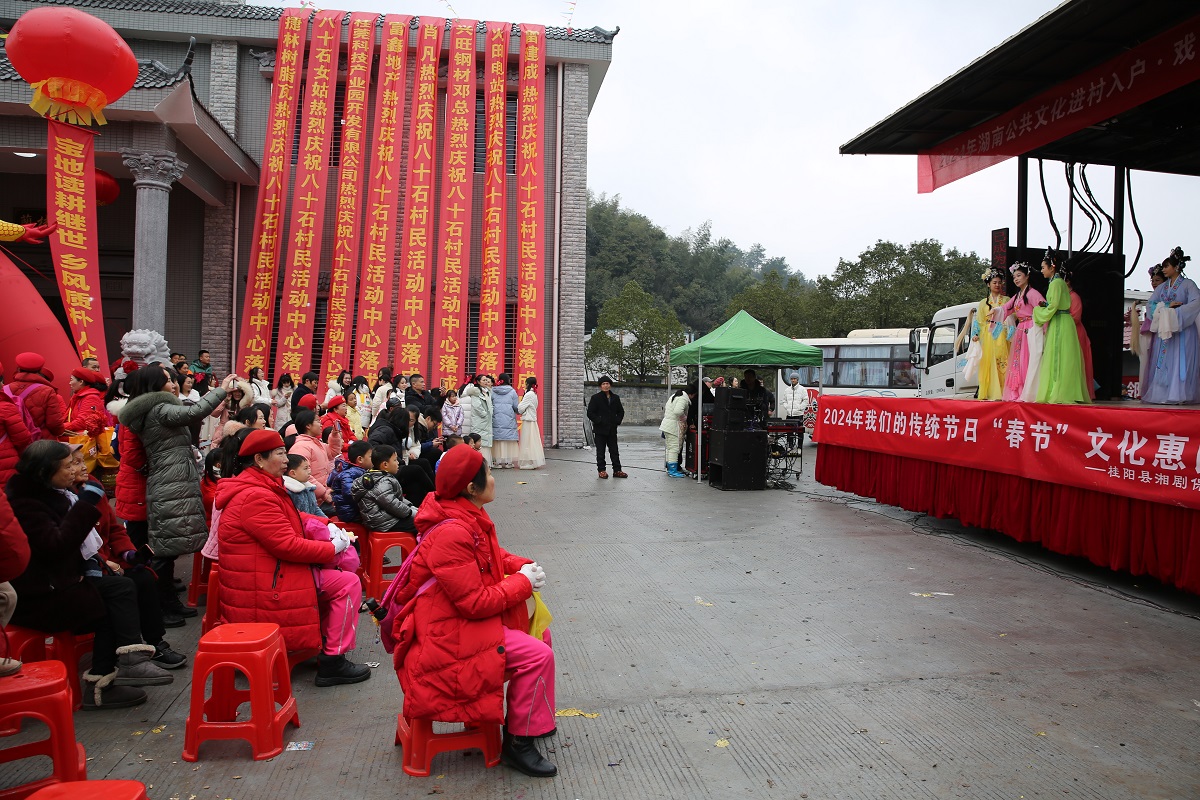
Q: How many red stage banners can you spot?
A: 2